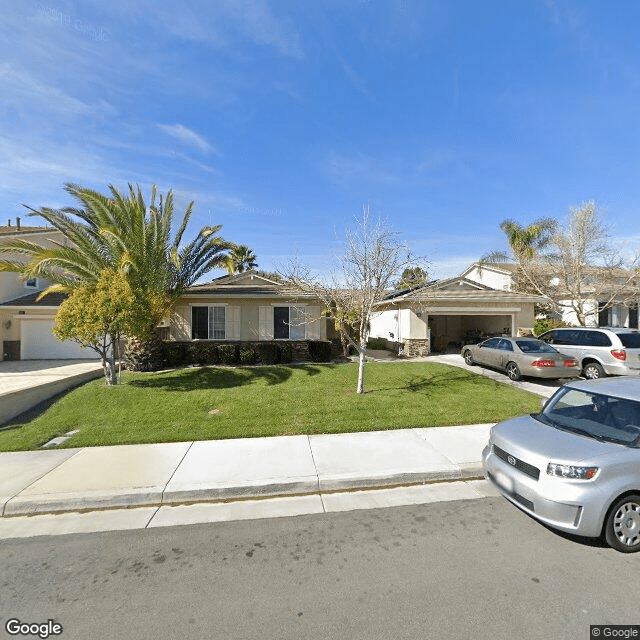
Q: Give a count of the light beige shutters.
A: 4